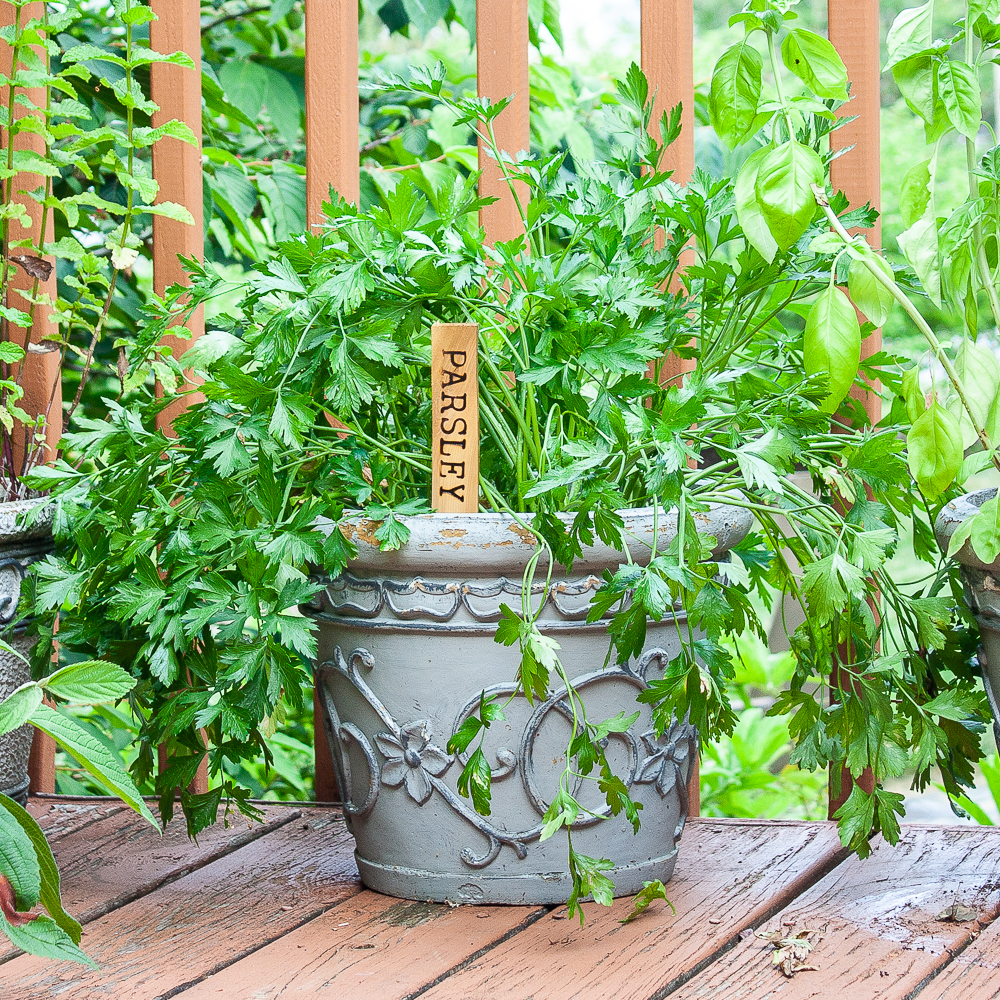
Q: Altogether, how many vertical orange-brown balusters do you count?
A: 6